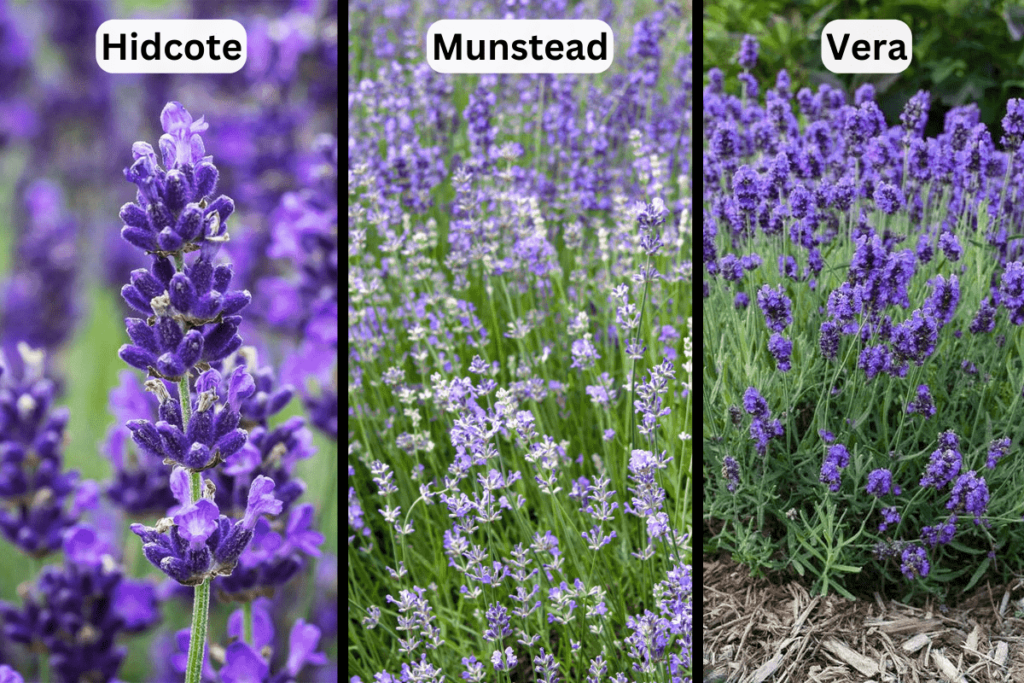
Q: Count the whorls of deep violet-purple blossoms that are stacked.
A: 5